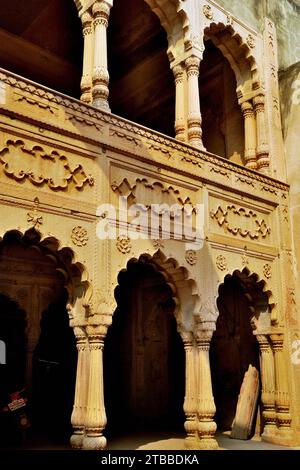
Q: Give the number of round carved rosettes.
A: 7